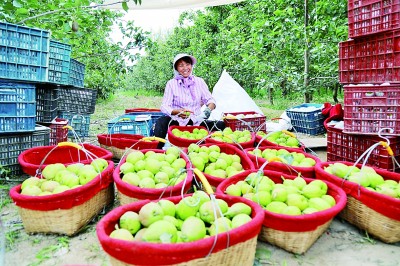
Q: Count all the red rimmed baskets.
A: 12